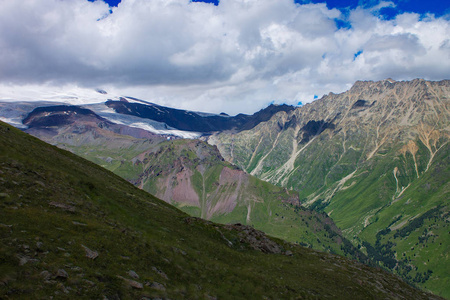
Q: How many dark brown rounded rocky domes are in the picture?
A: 1